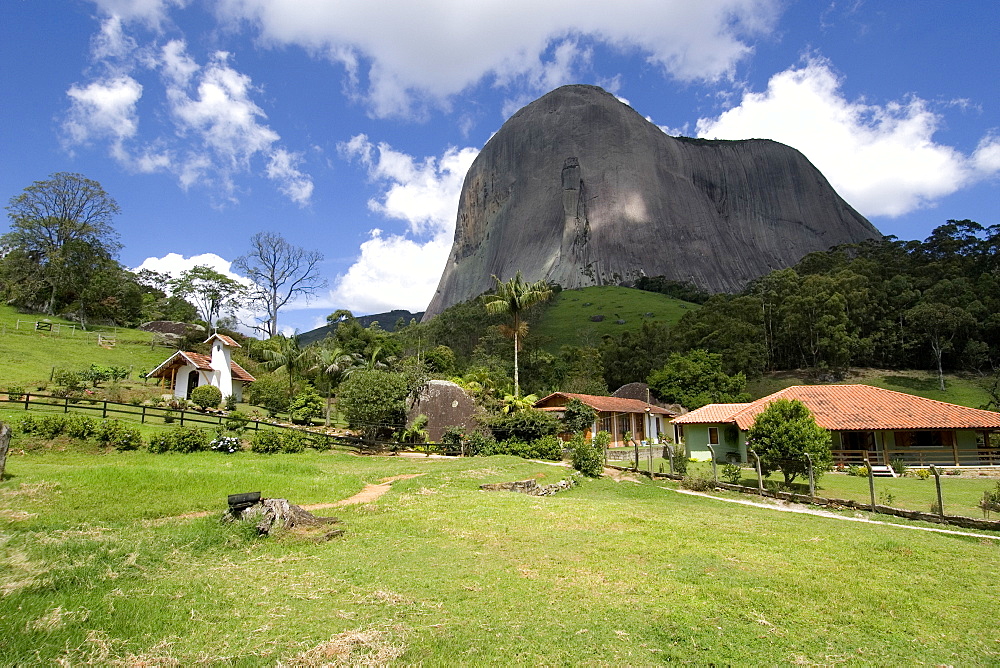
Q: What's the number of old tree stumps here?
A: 1